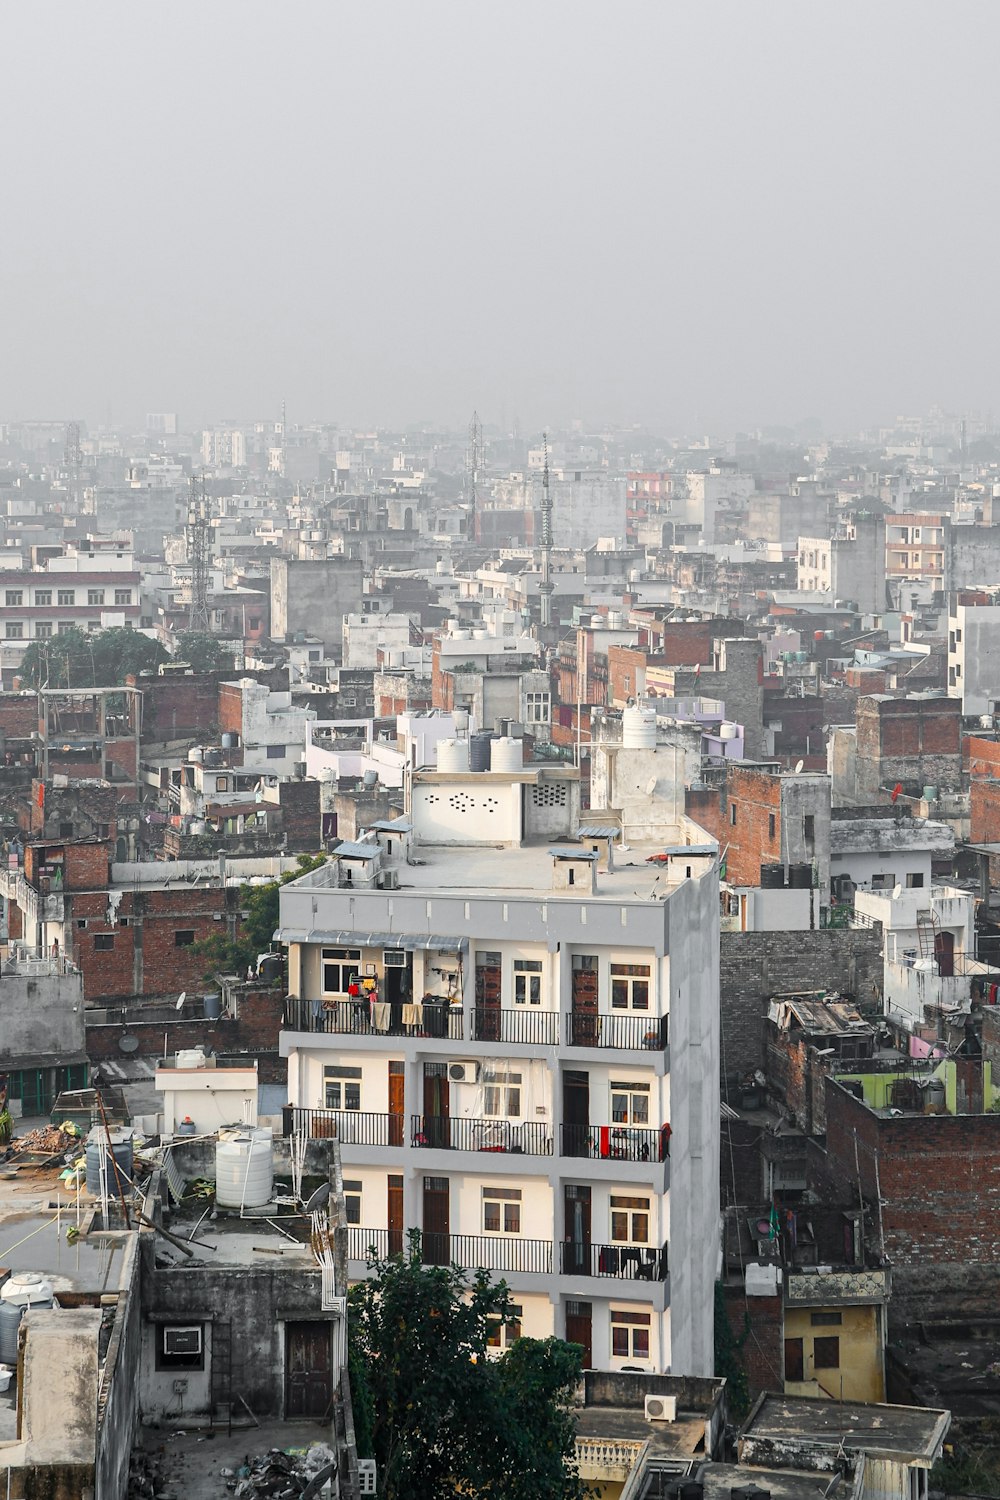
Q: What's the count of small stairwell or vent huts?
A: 5